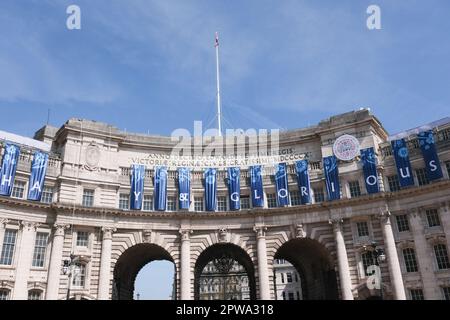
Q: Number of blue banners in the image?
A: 14